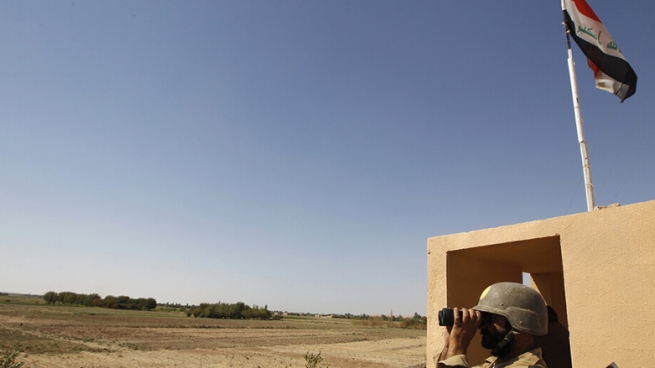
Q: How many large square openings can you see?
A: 1